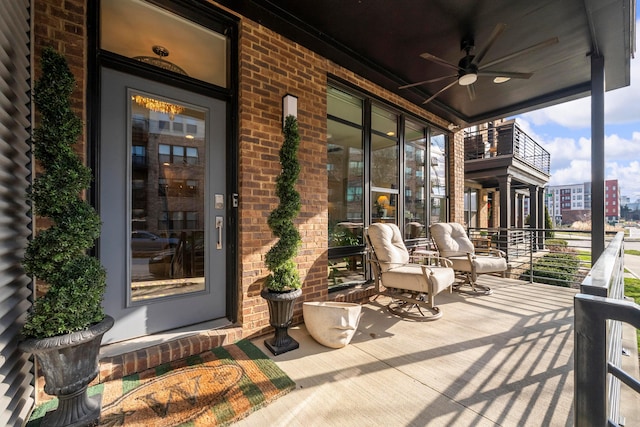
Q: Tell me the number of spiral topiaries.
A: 2